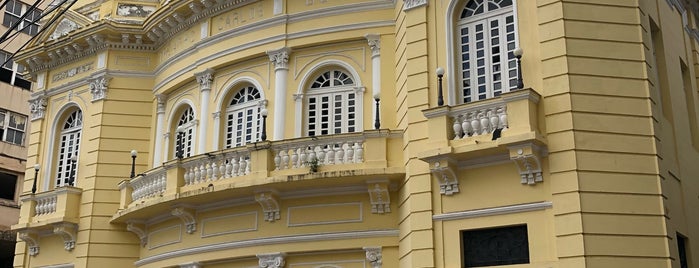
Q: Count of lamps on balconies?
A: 8